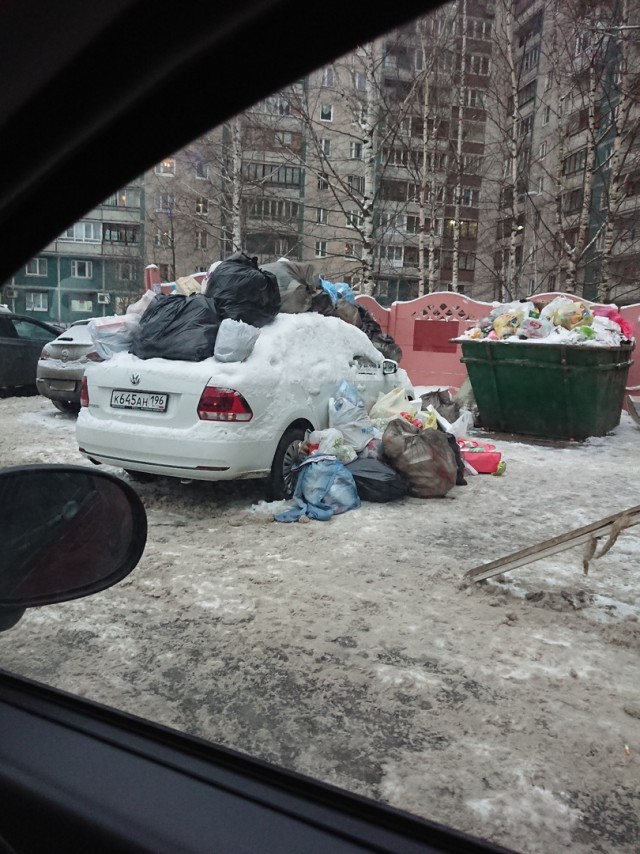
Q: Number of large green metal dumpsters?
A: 1